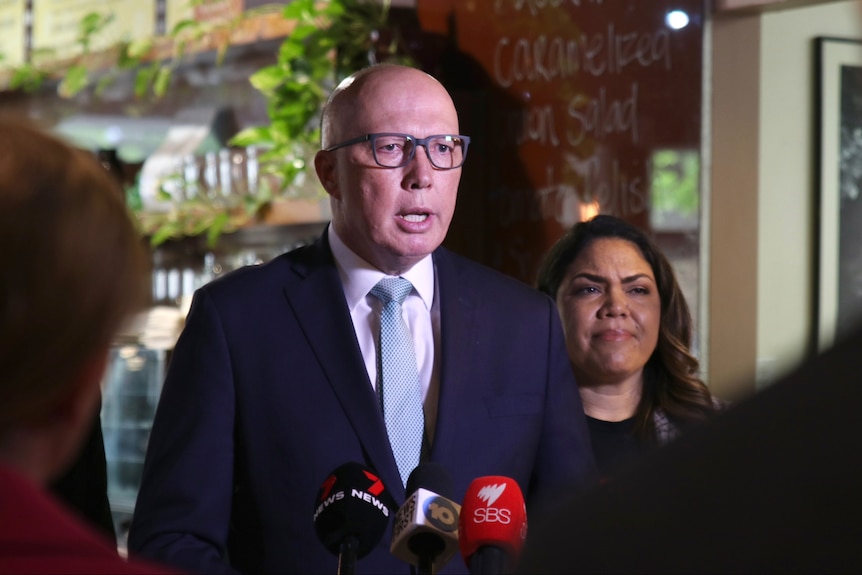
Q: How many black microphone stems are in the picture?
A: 3